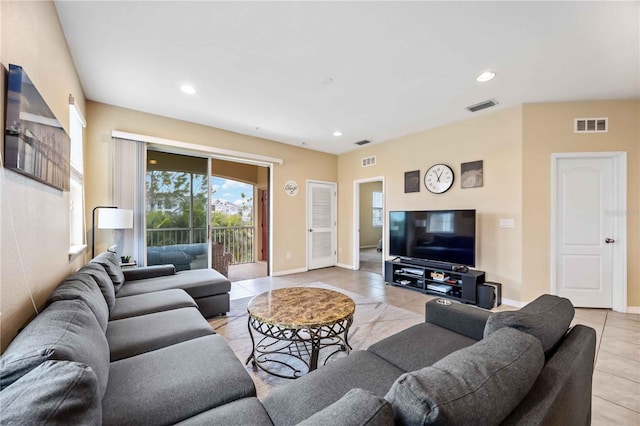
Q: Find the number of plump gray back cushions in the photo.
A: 8